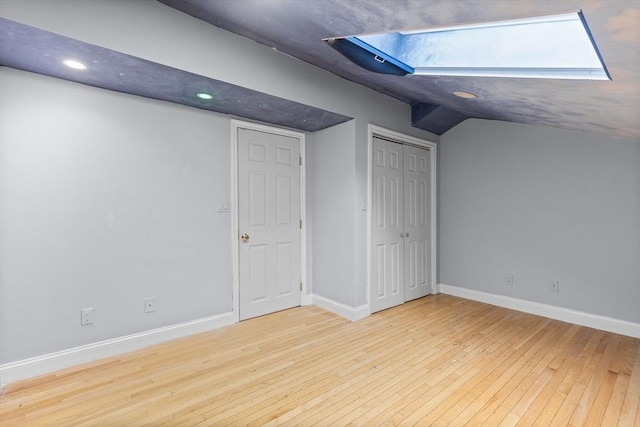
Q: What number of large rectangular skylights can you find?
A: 1